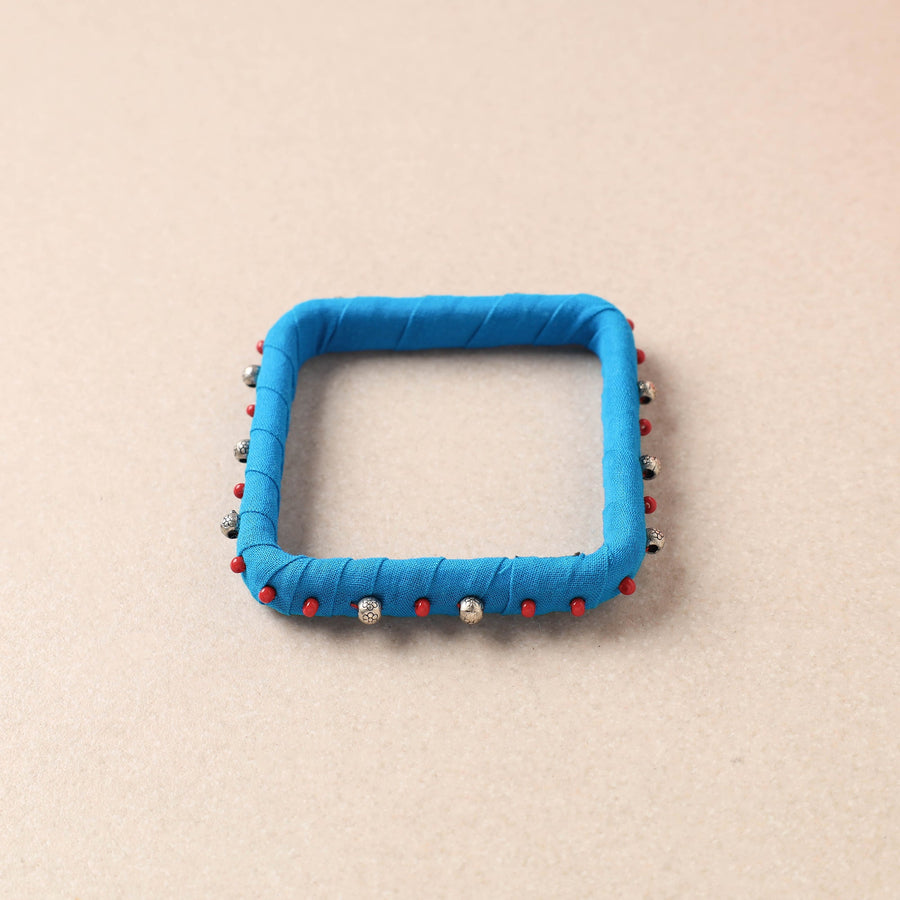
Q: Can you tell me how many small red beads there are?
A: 14